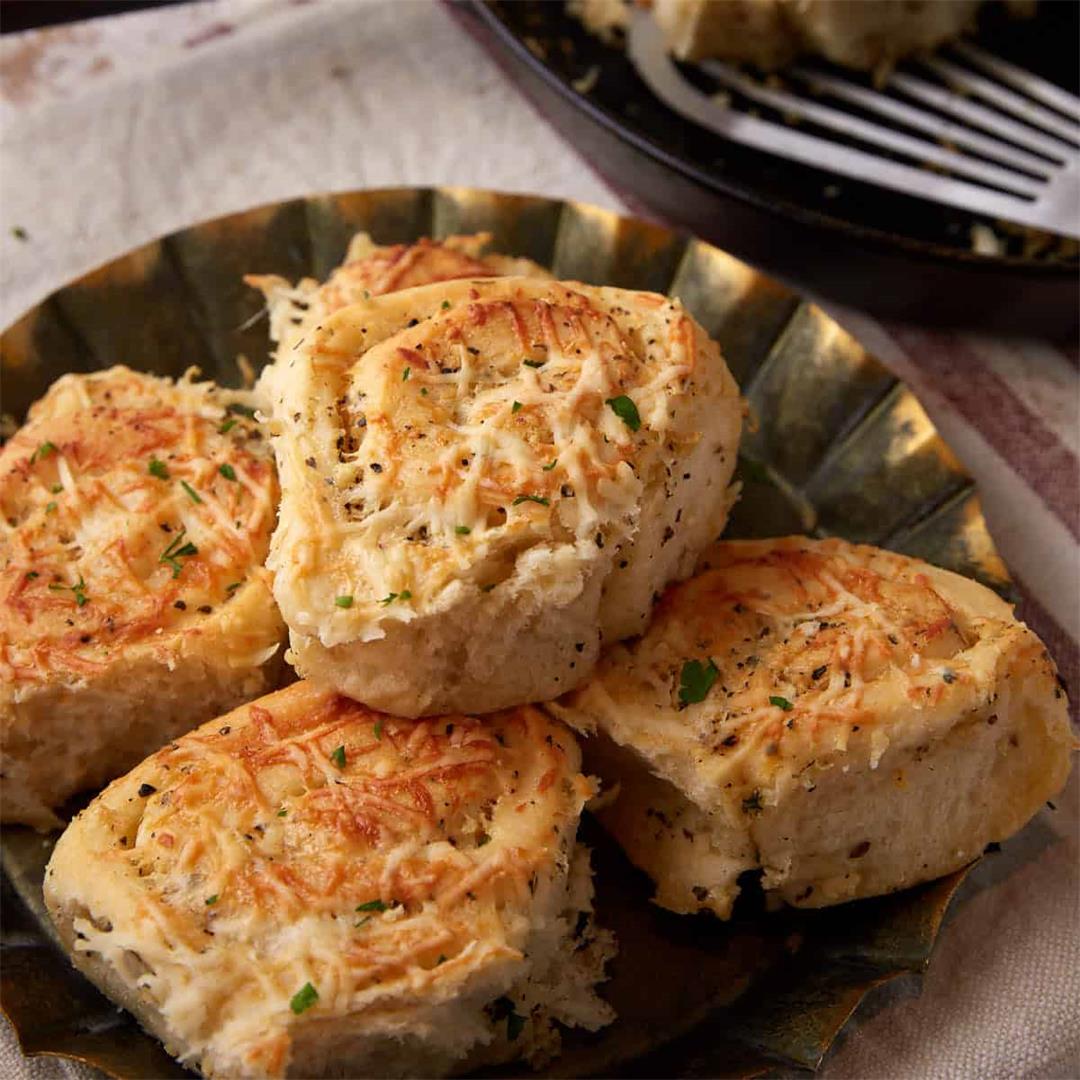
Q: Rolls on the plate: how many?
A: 5